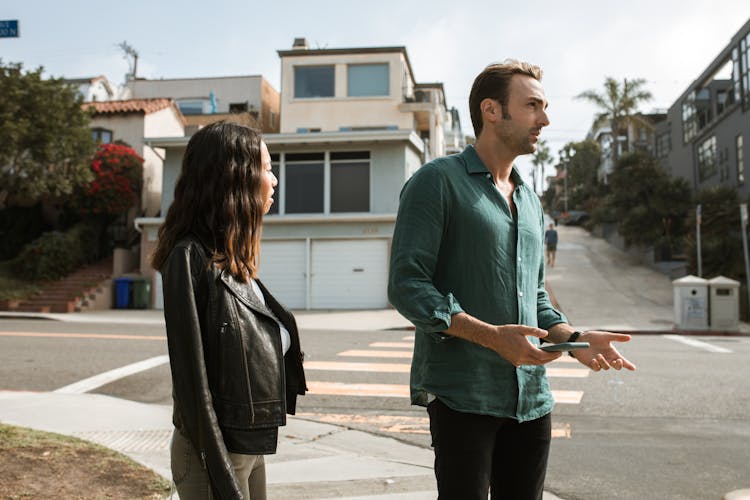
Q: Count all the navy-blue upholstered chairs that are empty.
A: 0